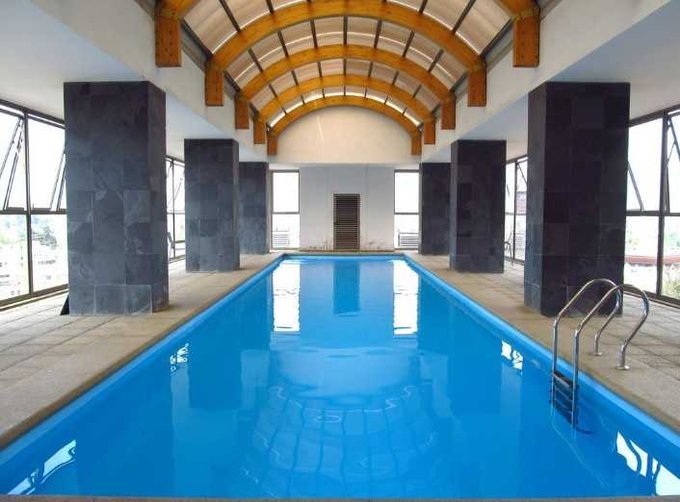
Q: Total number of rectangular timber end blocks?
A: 10